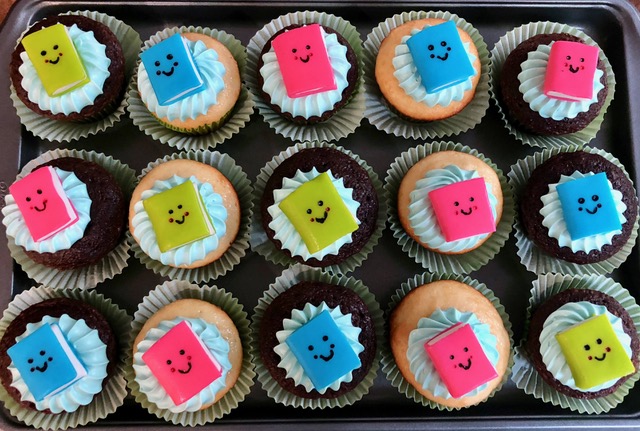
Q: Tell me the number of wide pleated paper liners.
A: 15